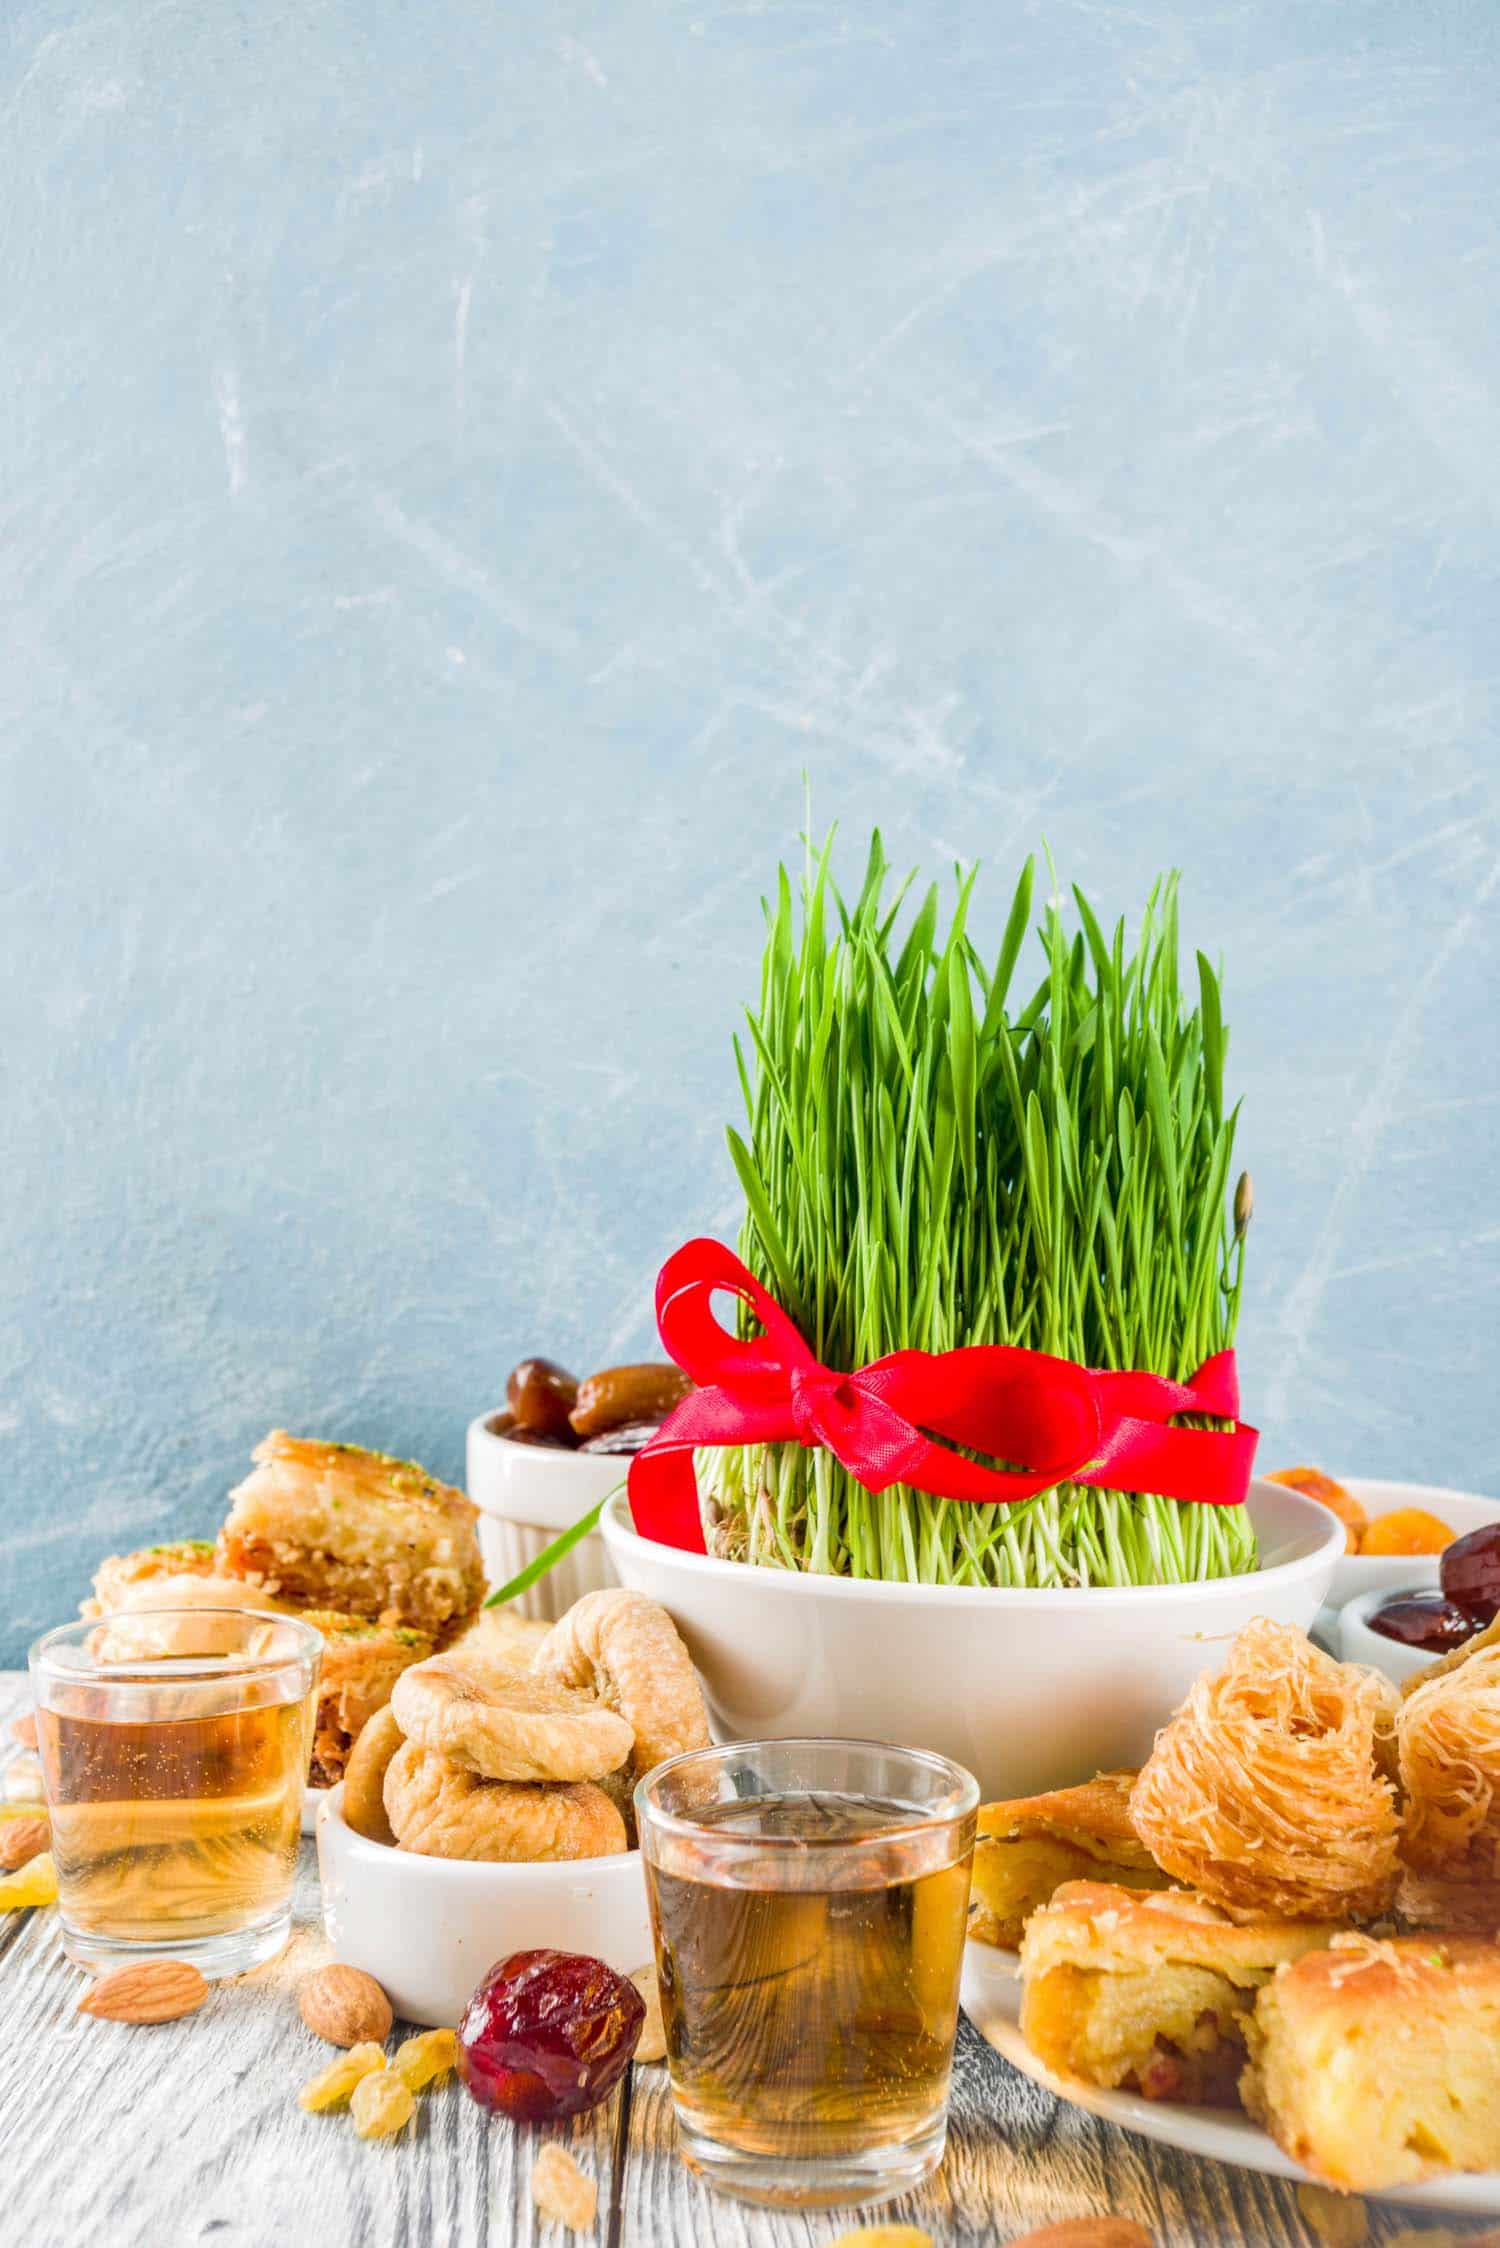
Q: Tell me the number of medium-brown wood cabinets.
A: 0